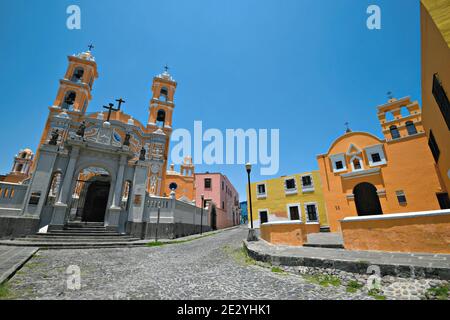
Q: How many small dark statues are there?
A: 4